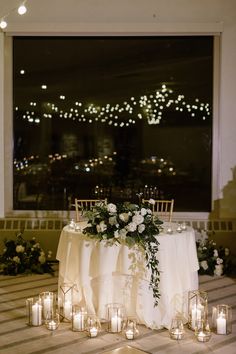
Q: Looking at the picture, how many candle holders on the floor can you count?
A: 12